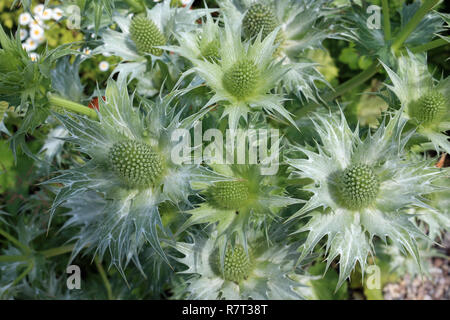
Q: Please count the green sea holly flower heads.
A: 9